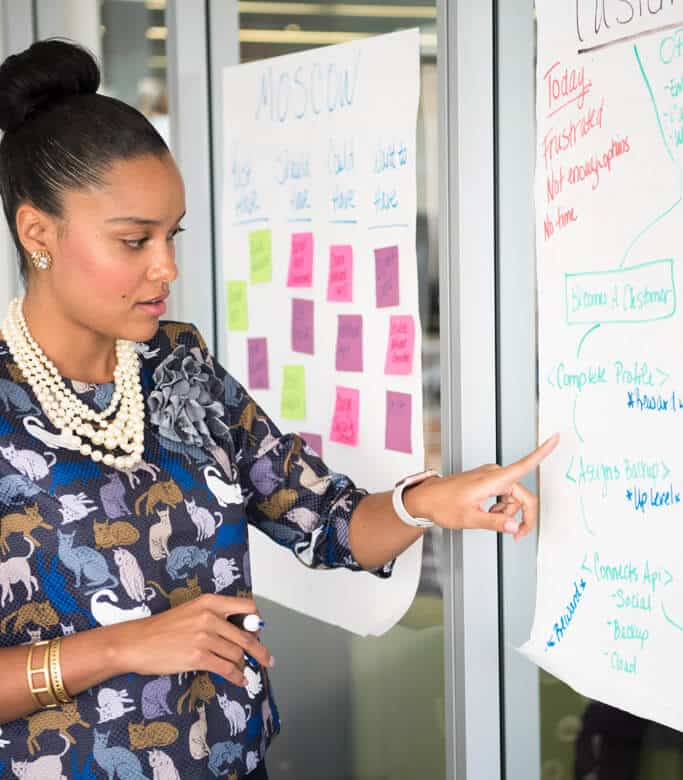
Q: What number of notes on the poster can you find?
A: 13